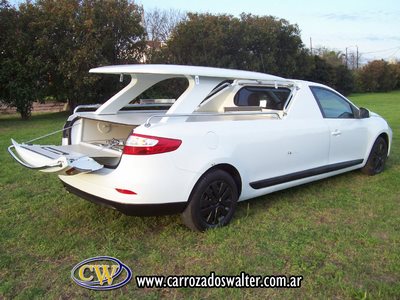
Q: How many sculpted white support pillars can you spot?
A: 2